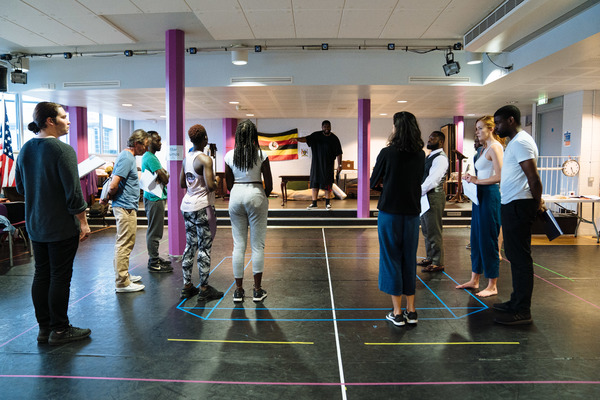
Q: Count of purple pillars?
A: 5